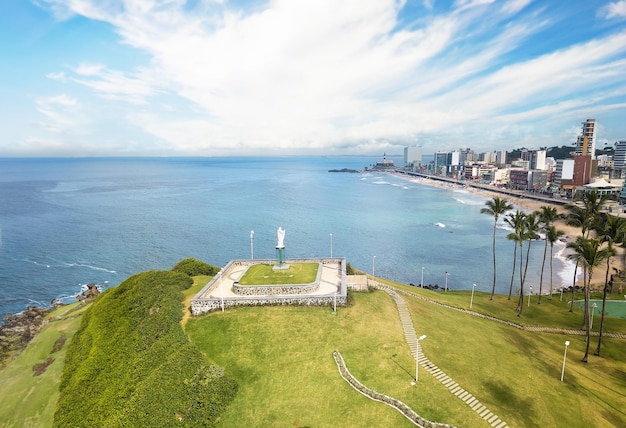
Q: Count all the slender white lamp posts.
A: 13